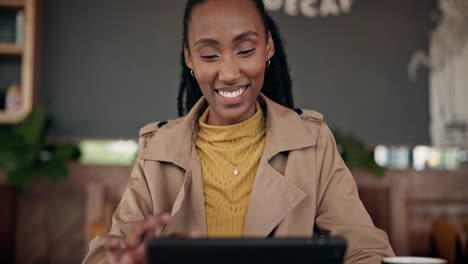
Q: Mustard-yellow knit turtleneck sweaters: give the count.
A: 1